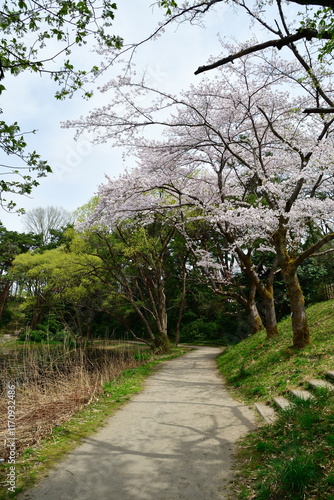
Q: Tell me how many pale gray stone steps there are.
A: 5